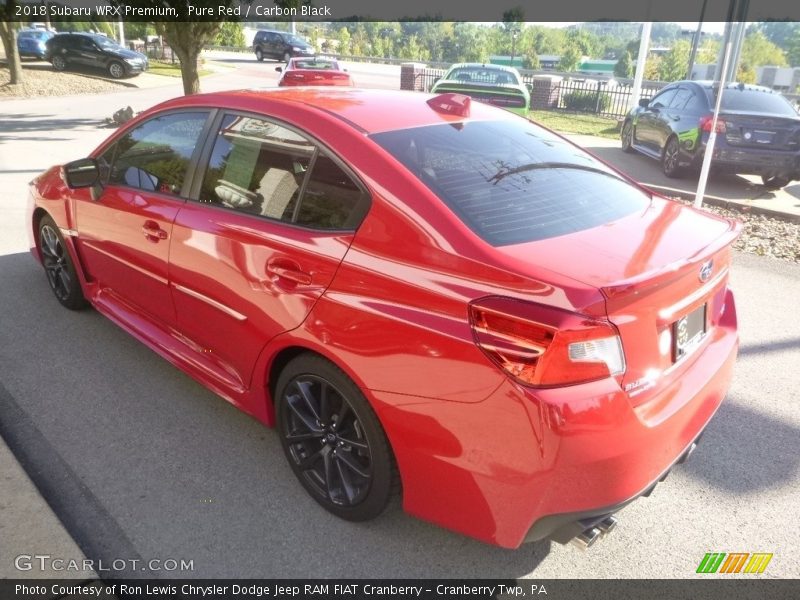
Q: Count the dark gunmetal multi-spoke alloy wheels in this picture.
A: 2